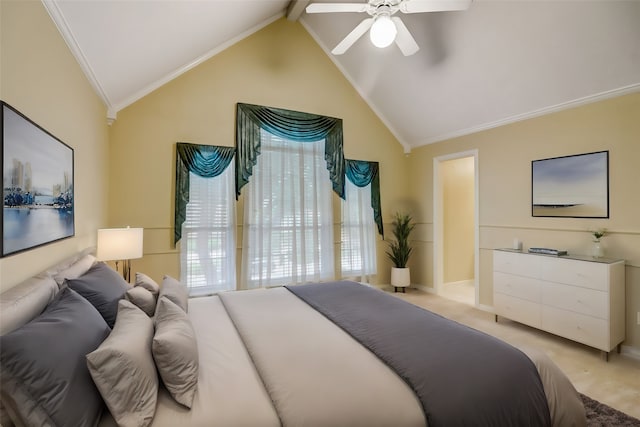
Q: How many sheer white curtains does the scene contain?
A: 3